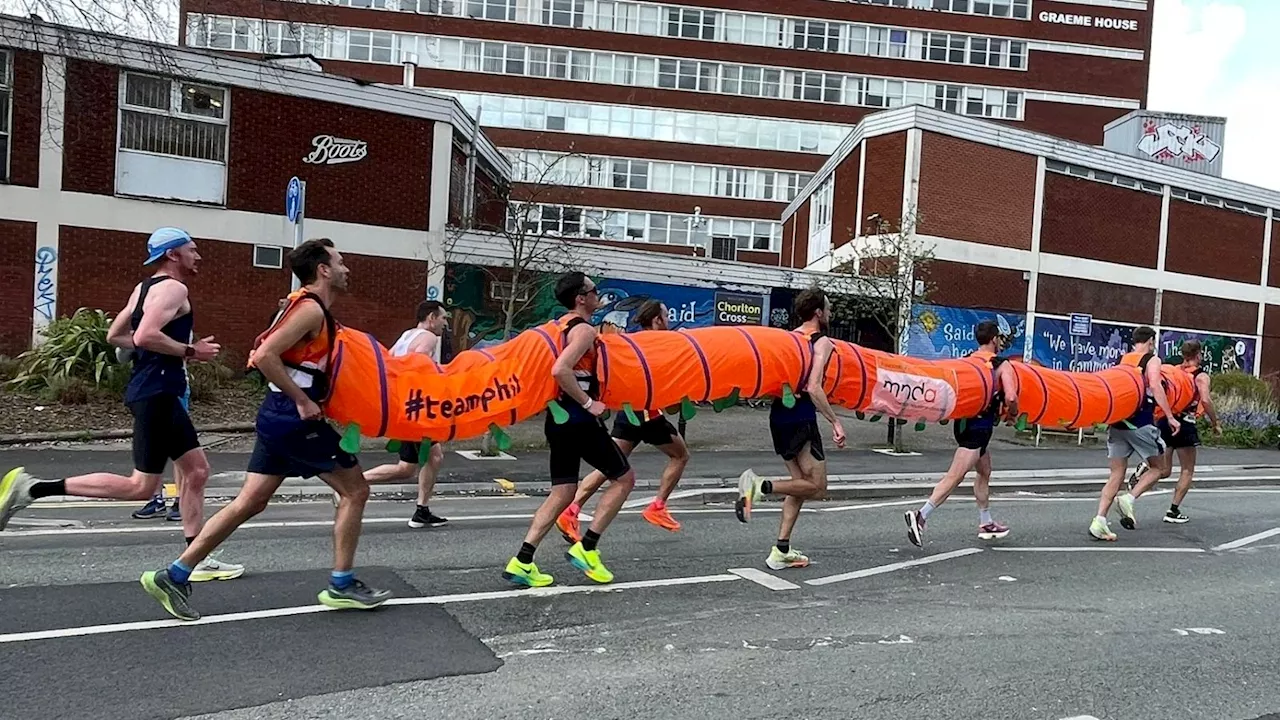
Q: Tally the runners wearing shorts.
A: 9